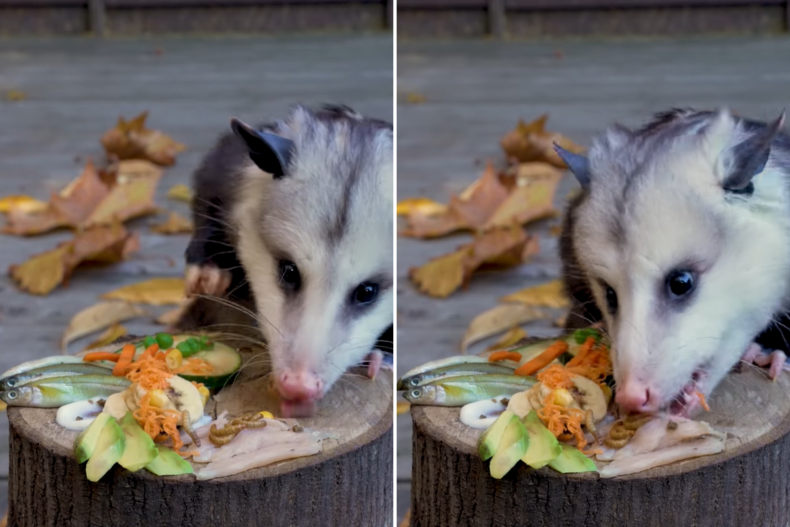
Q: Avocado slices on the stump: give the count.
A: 4